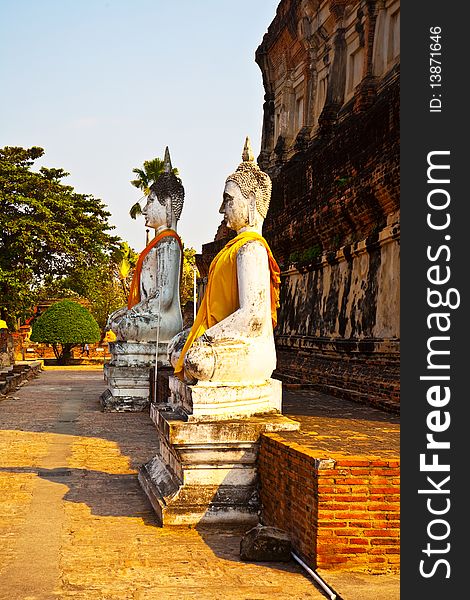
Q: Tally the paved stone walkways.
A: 1